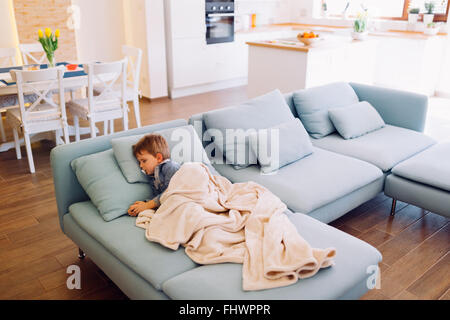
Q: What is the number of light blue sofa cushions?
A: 6